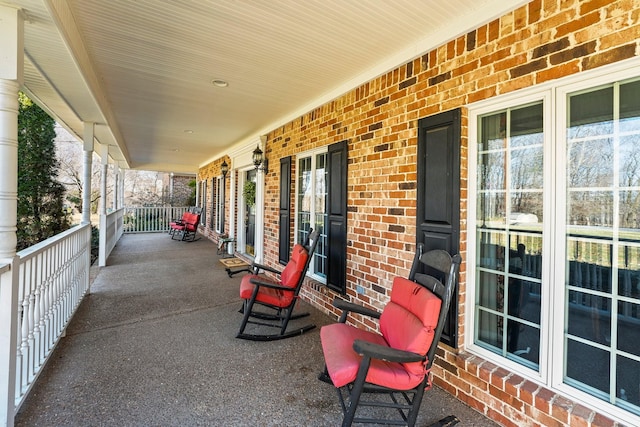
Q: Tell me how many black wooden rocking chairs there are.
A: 4